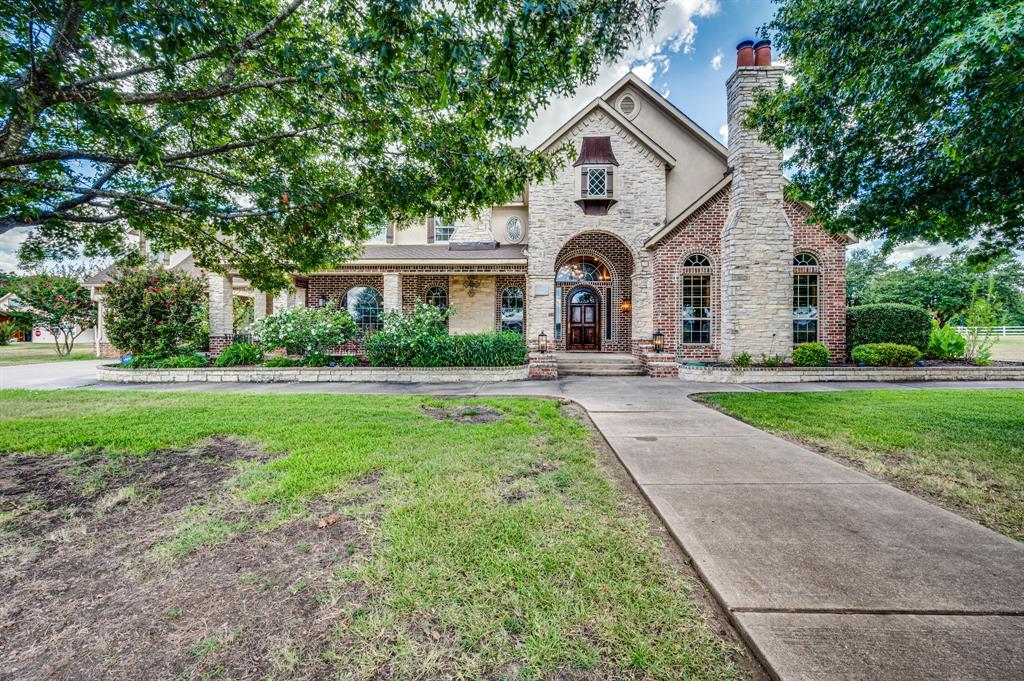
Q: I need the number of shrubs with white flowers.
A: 2